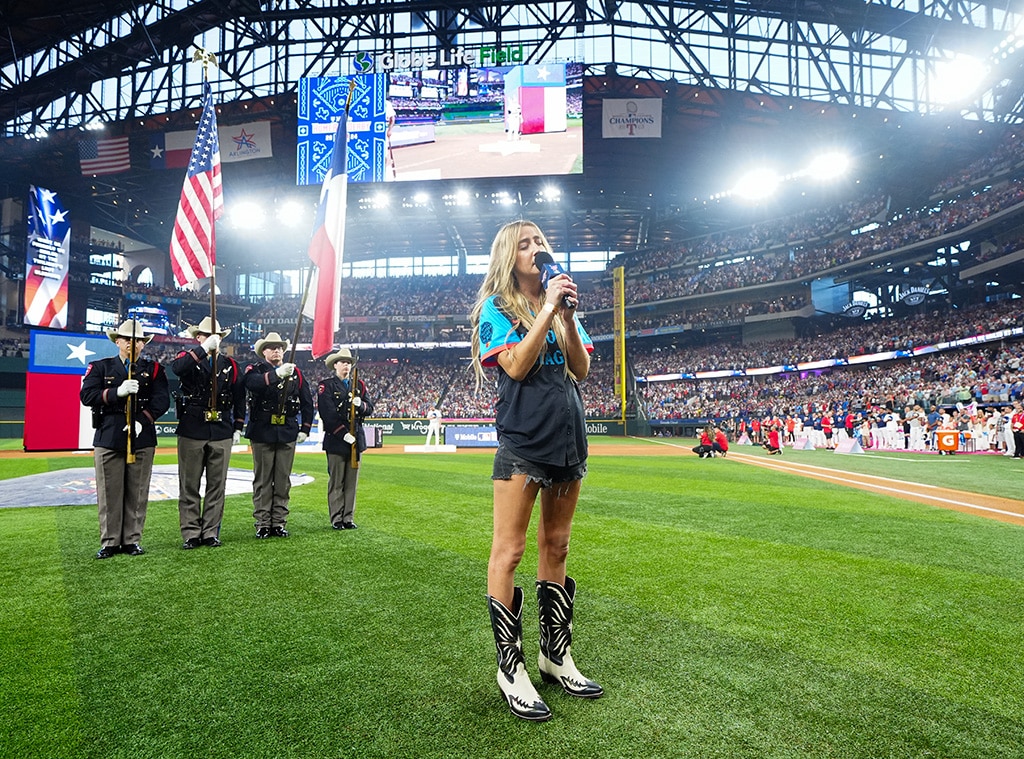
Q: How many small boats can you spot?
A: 0